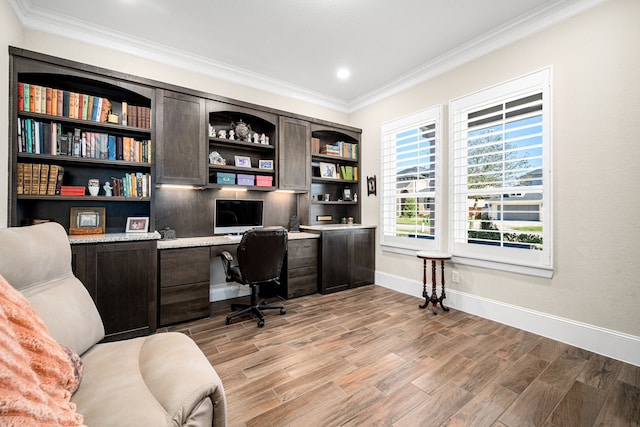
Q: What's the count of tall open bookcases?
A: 2